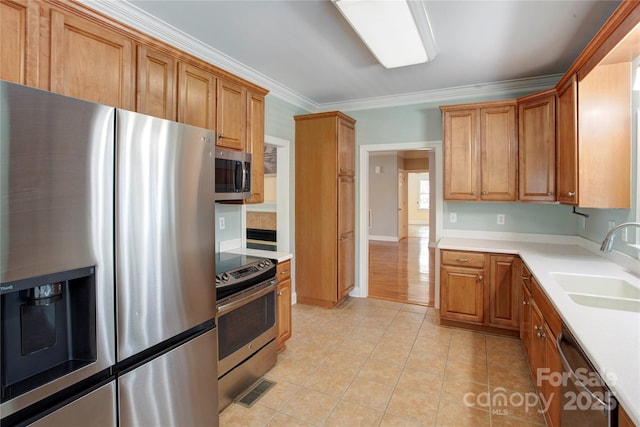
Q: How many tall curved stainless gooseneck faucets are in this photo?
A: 1